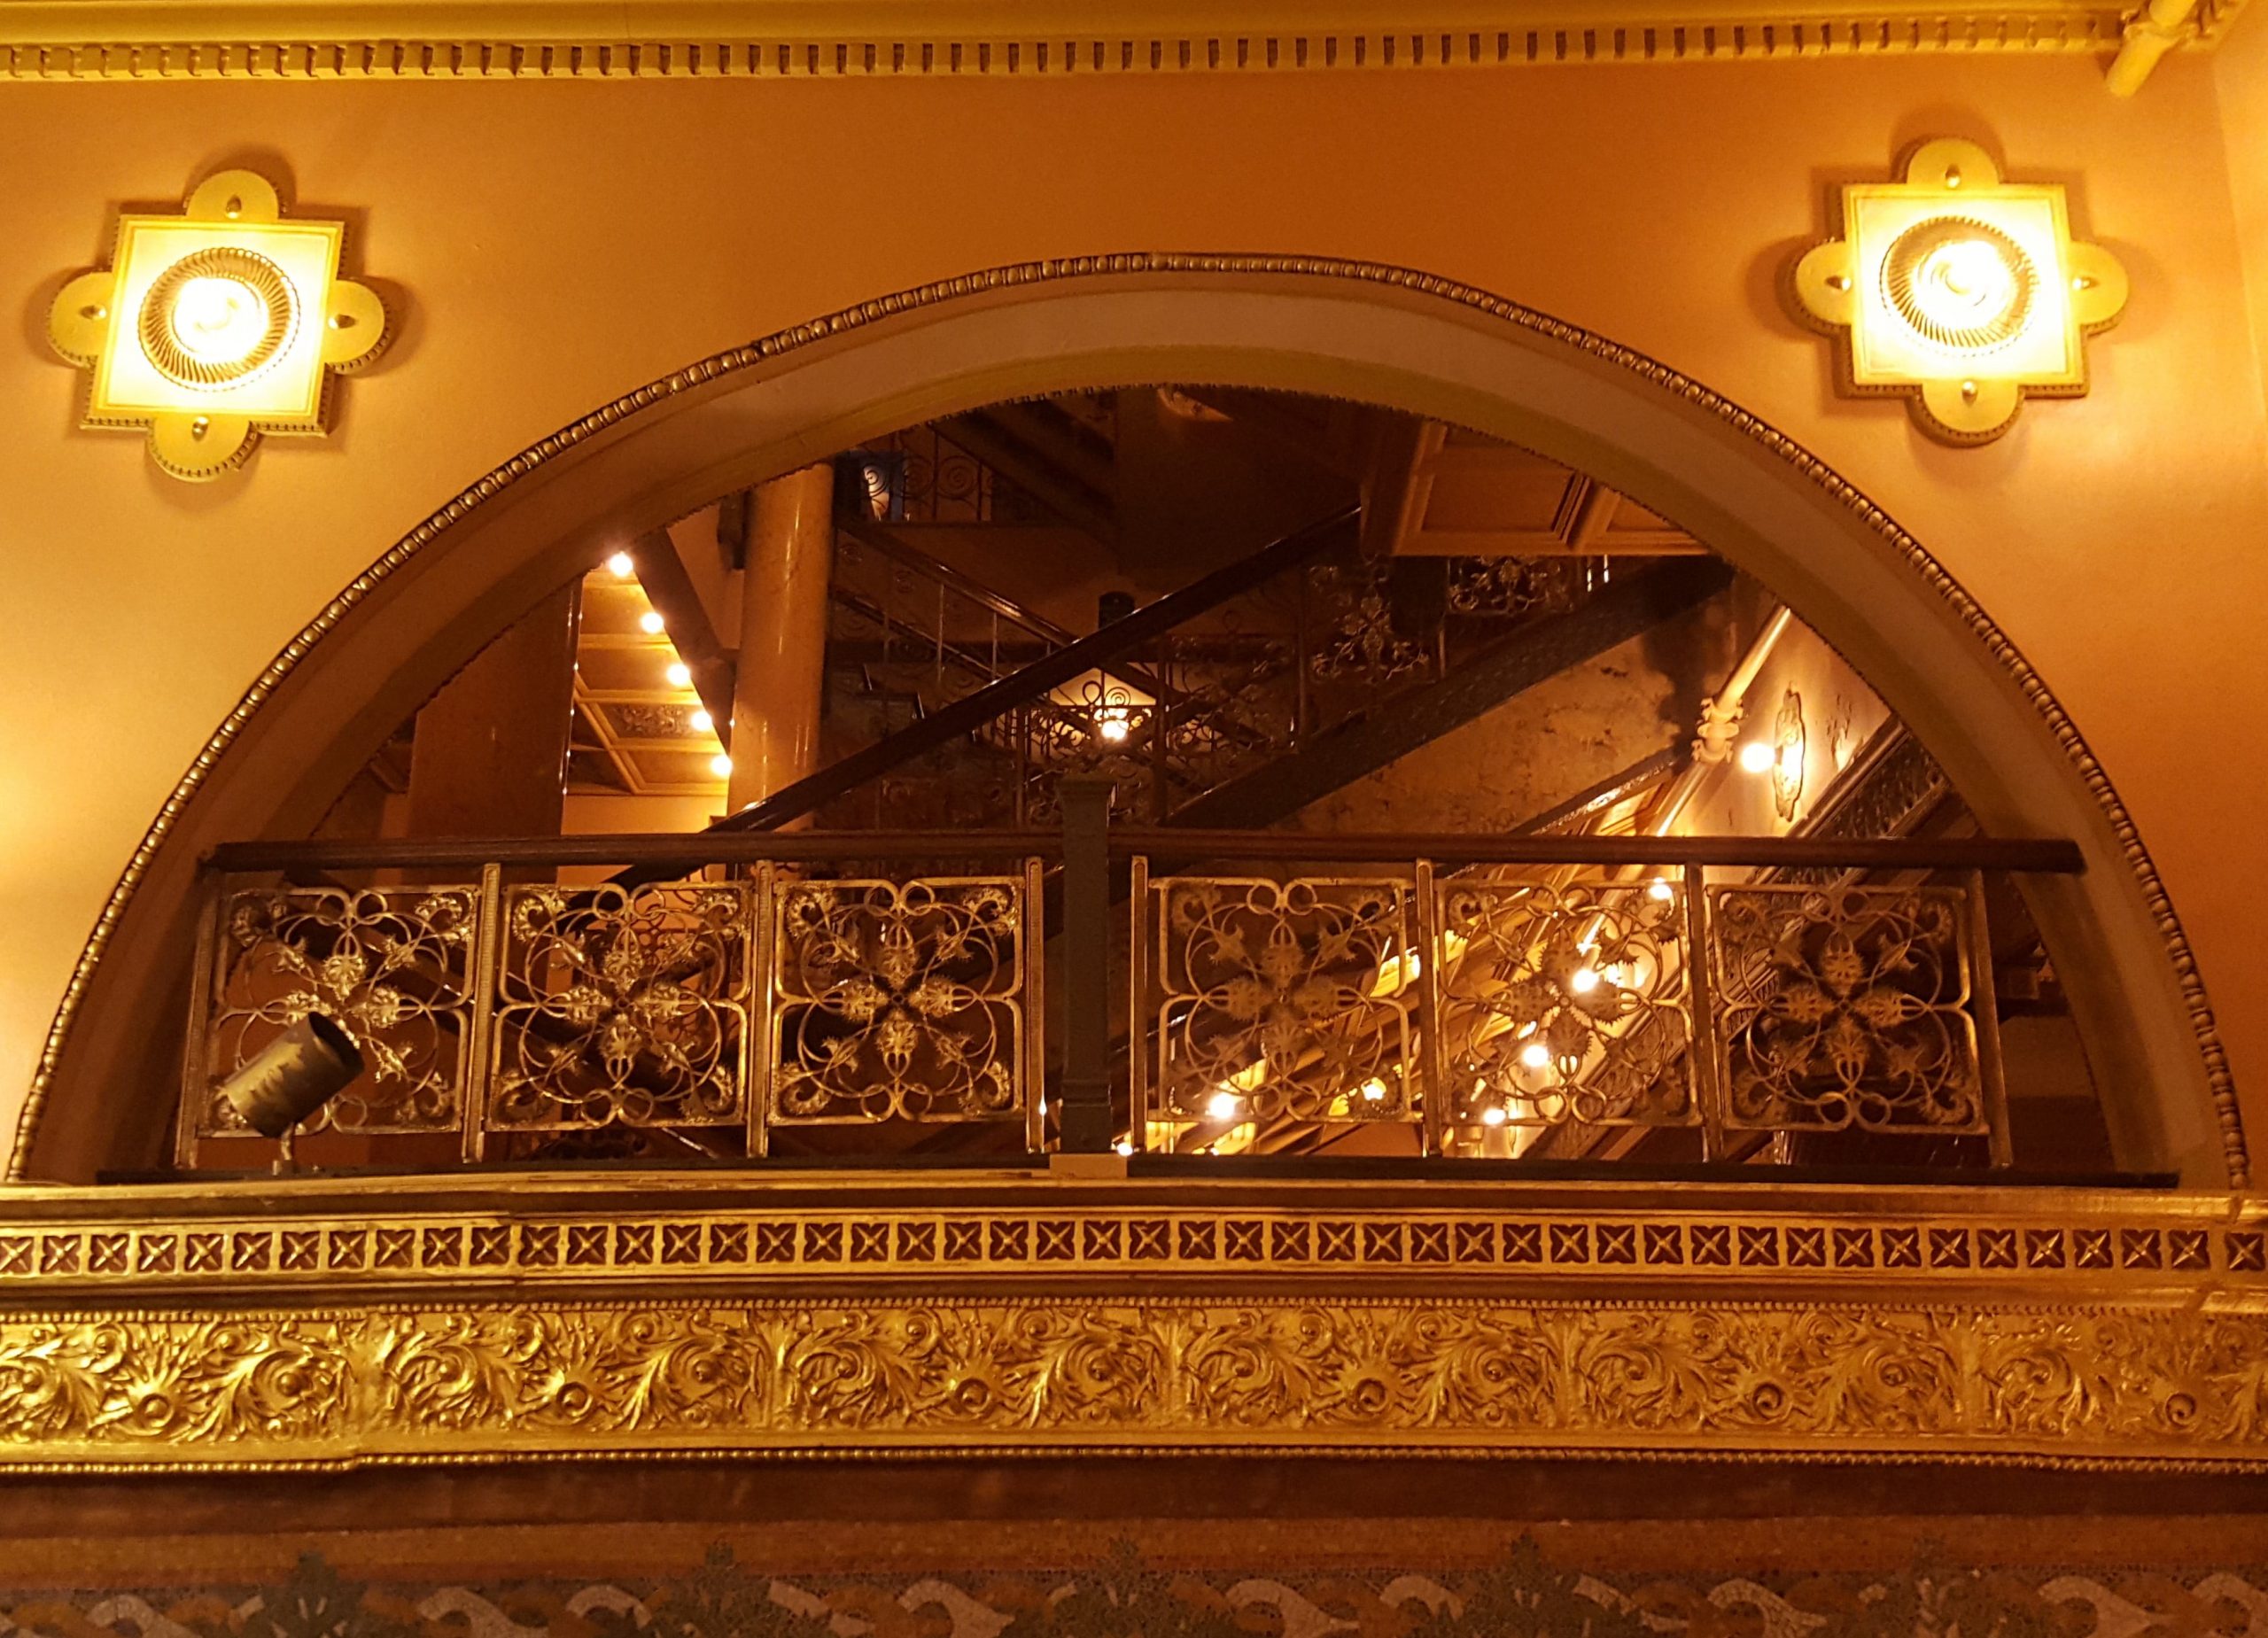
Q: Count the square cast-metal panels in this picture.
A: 6